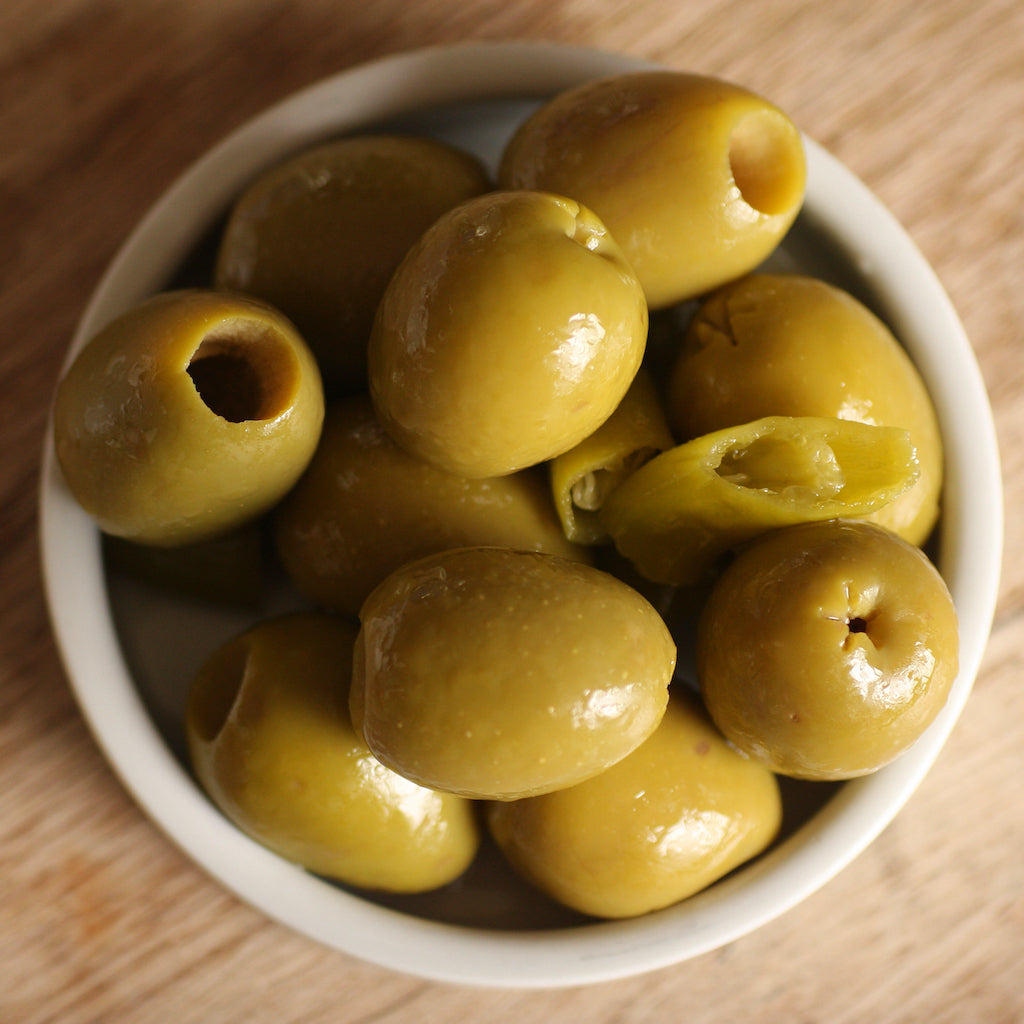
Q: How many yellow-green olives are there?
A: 10